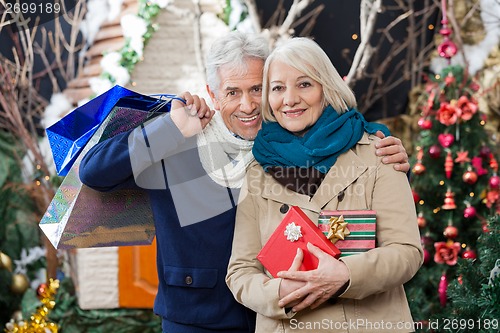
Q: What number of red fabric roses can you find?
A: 3